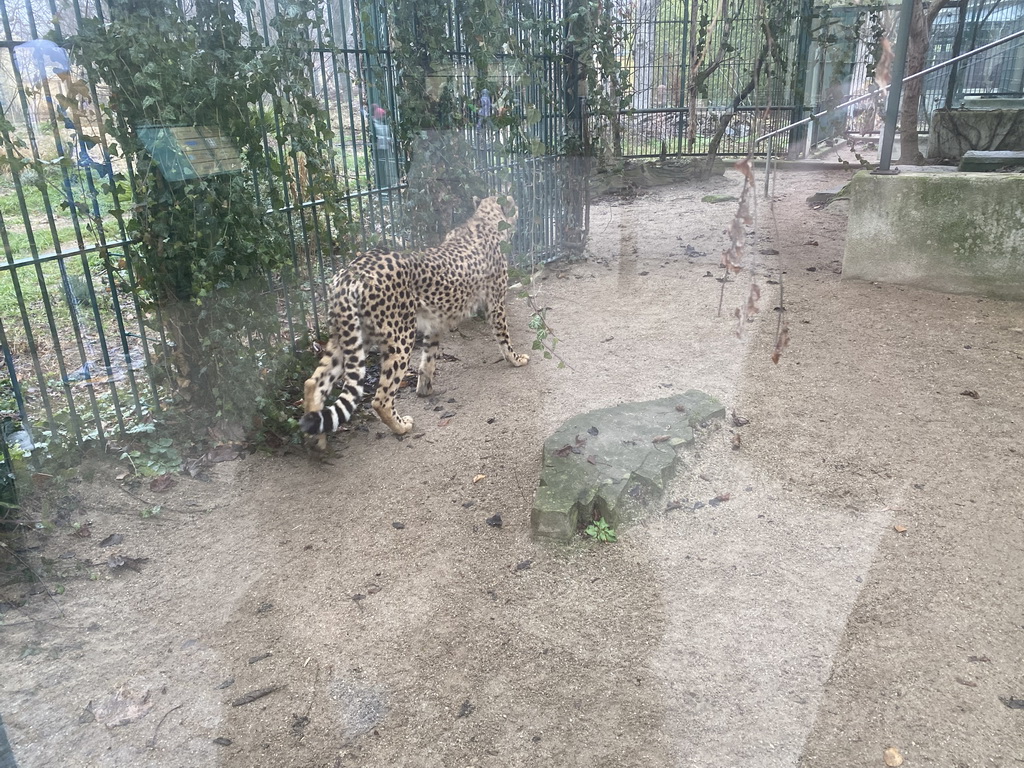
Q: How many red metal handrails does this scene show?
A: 0